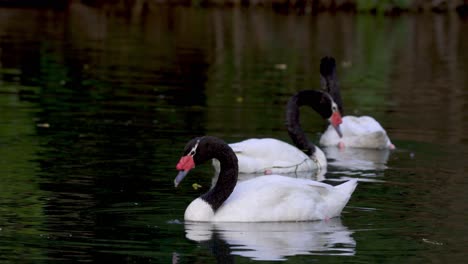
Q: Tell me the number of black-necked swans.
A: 3